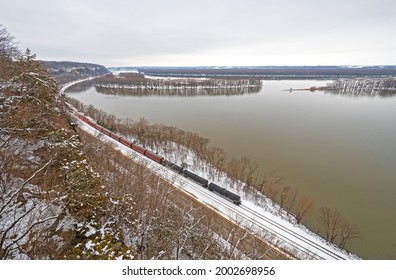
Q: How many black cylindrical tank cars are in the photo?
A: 3